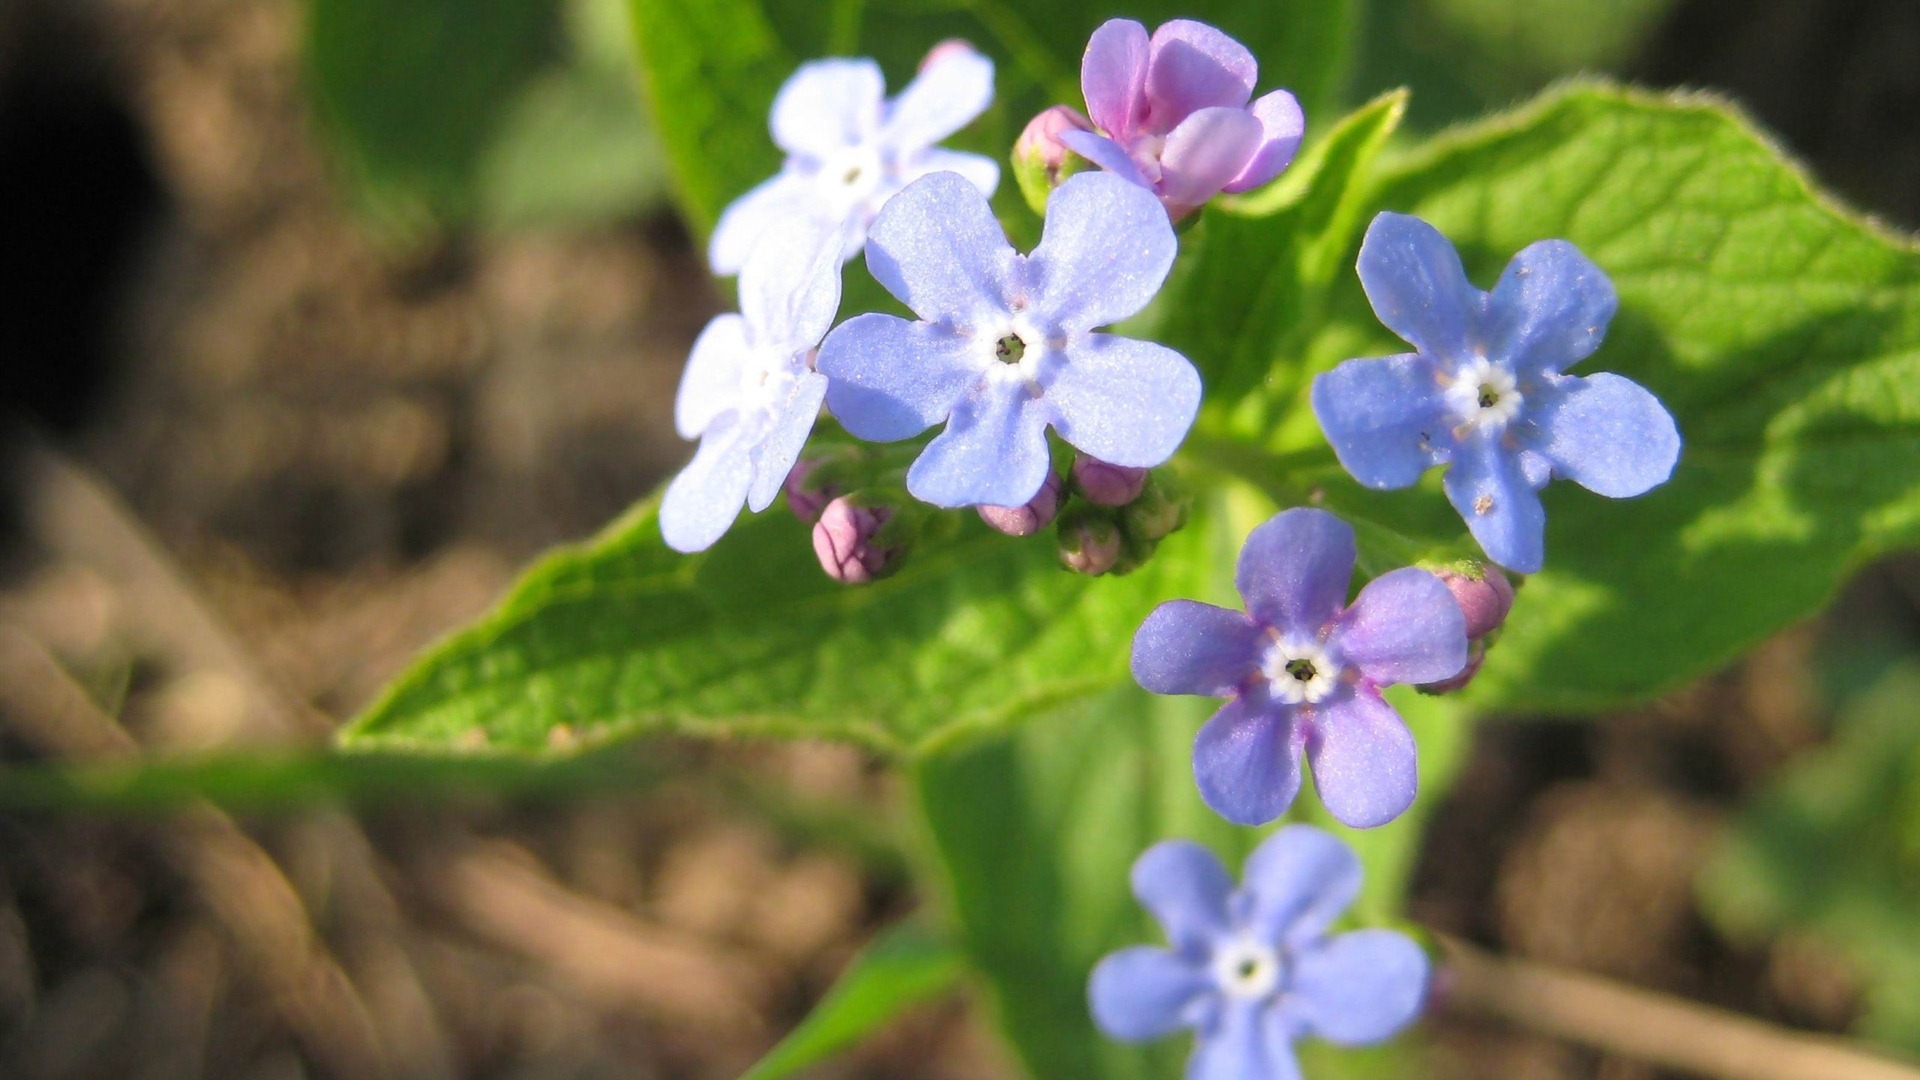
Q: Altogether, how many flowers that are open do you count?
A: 7